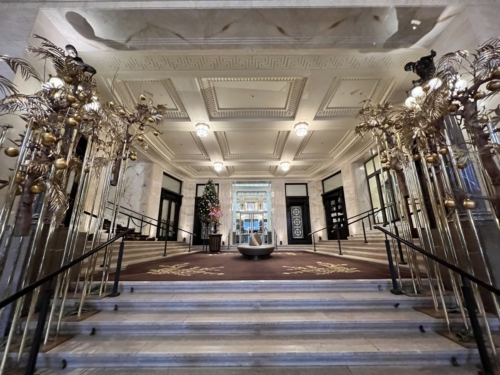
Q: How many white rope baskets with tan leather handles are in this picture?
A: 0